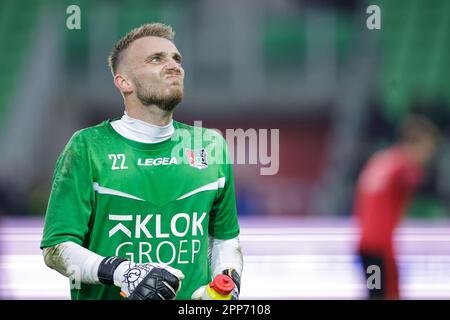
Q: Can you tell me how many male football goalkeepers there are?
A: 1